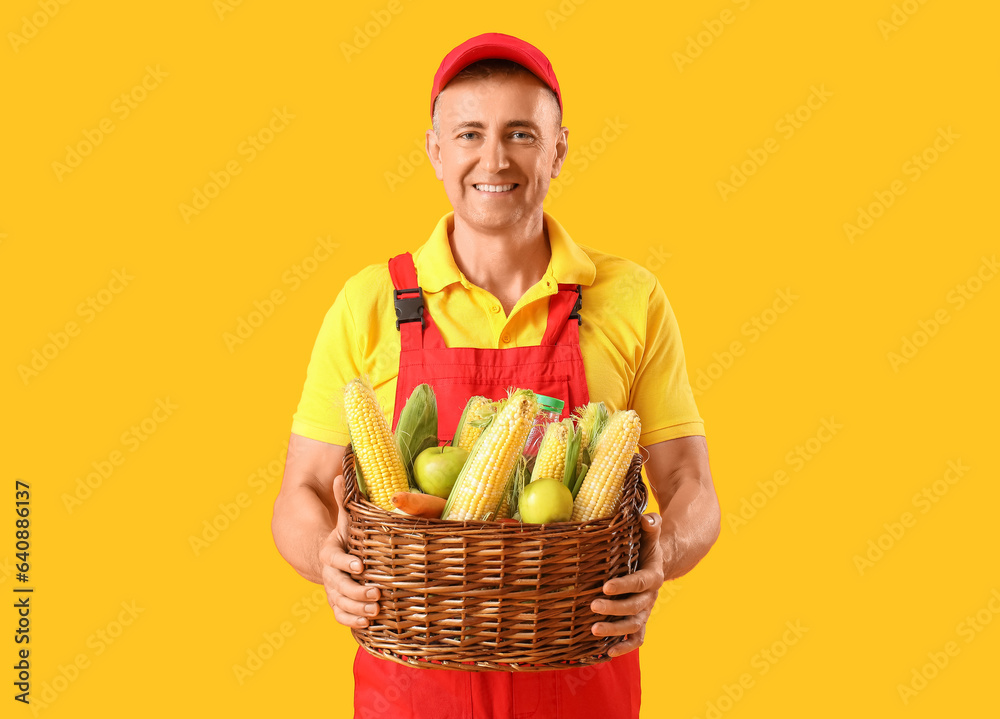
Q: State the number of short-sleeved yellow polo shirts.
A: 1